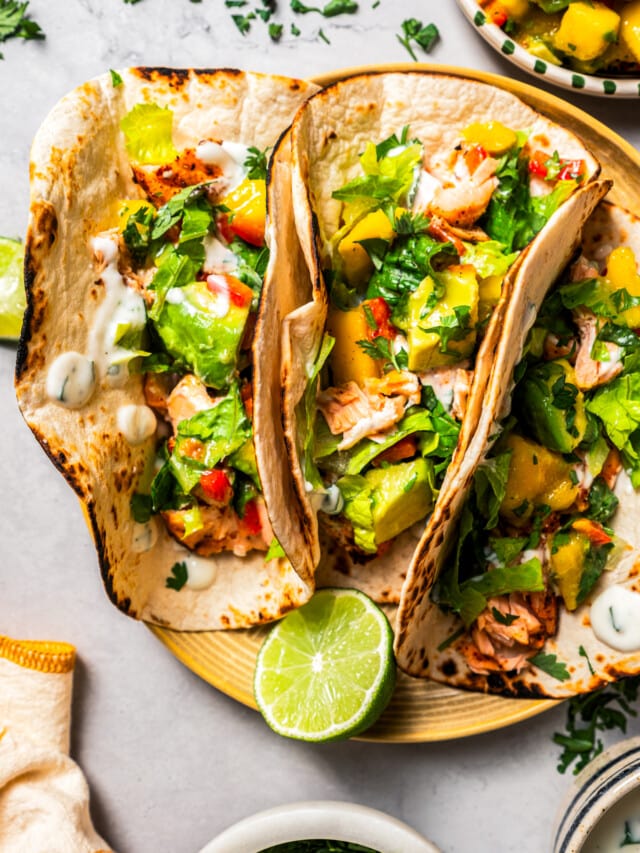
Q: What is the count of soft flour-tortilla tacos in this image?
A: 3